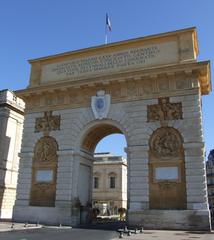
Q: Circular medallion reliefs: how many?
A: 2